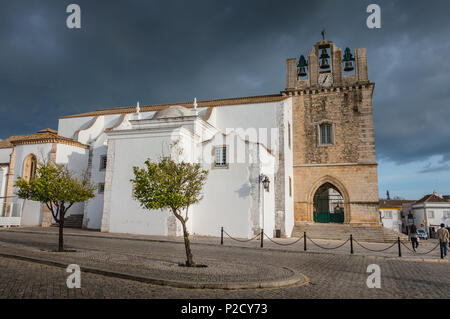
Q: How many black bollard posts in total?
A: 6